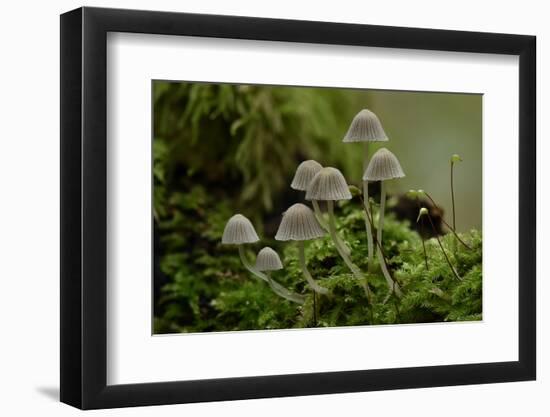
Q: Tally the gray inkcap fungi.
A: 7